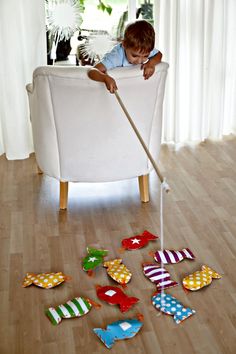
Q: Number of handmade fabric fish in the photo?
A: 11